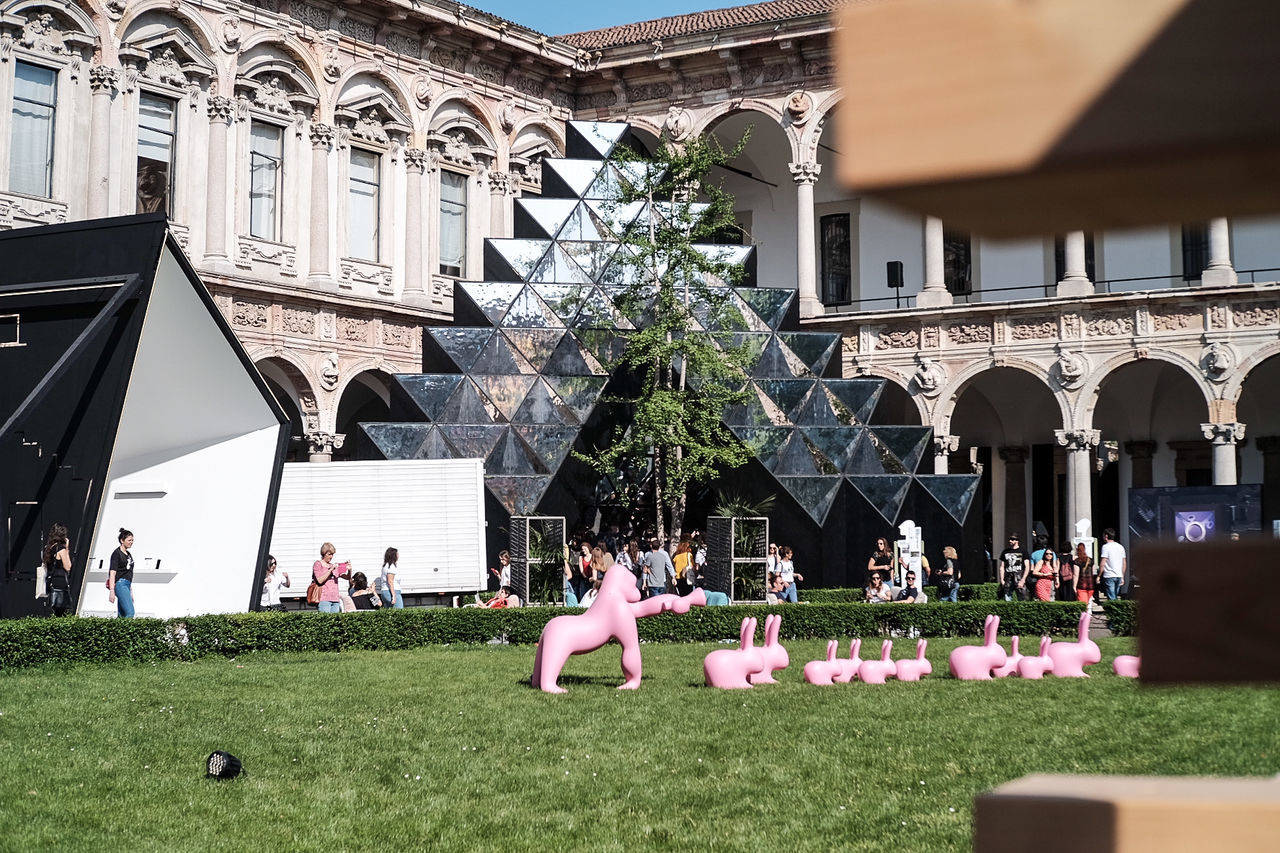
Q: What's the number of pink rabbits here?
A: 11